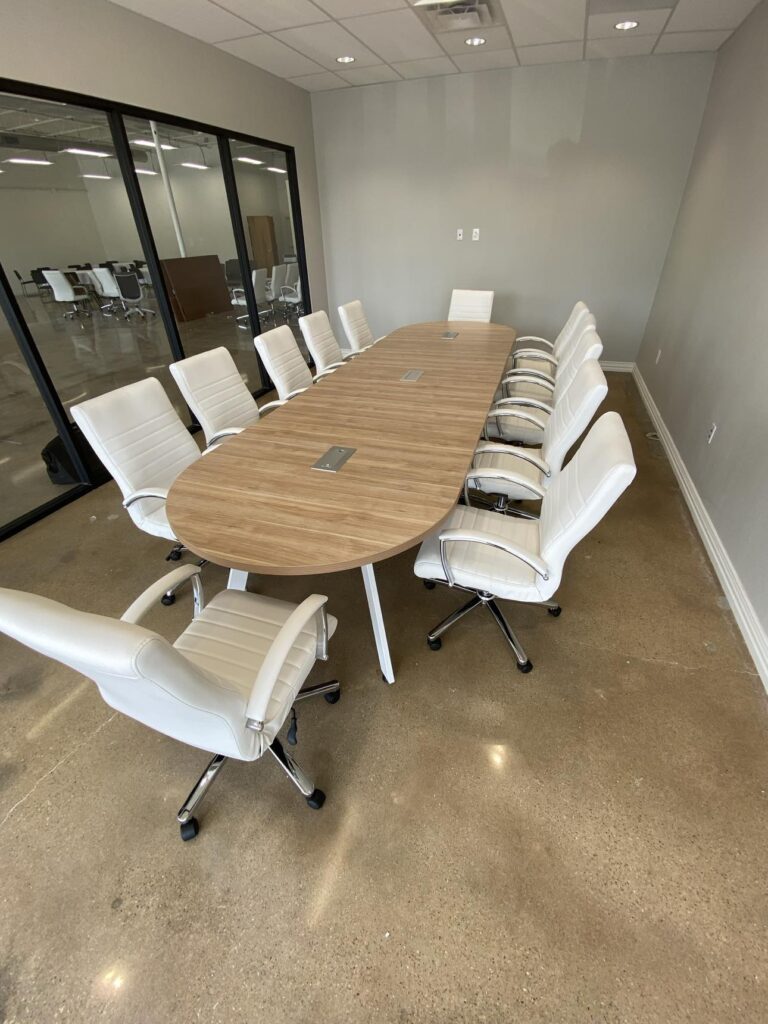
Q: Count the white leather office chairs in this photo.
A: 12